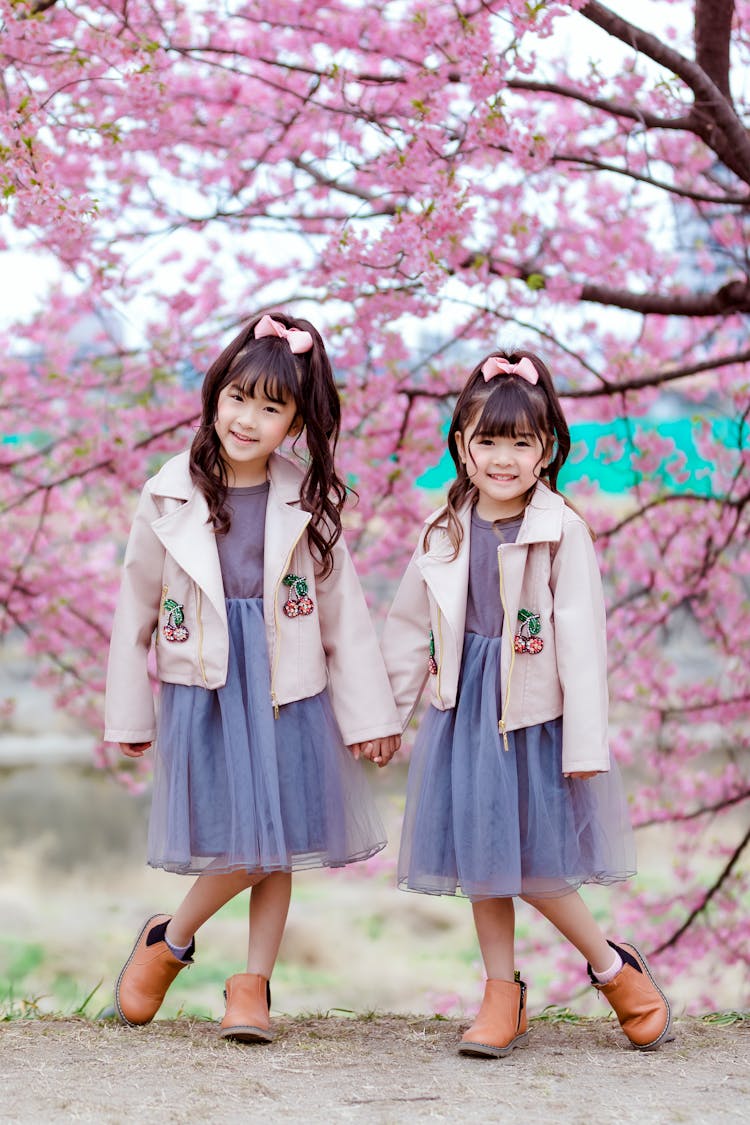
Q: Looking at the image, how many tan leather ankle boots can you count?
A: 4